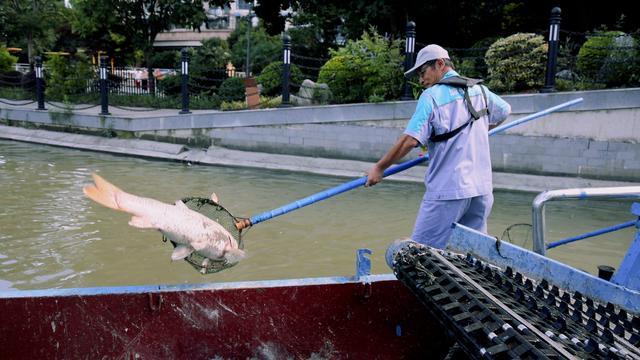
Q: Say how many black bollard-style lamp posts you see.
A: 6